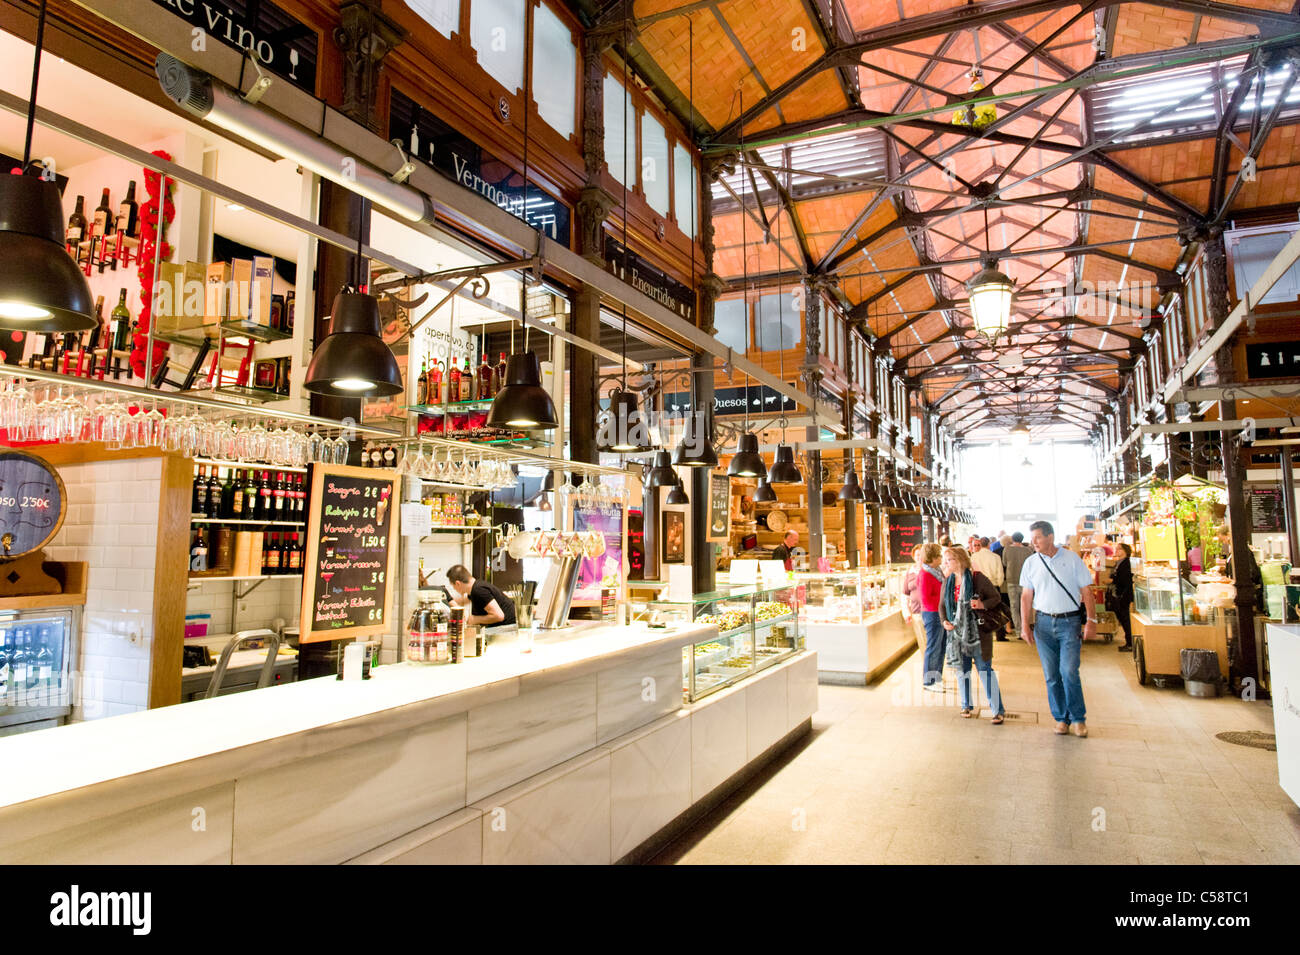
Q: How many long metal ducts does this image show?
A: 1